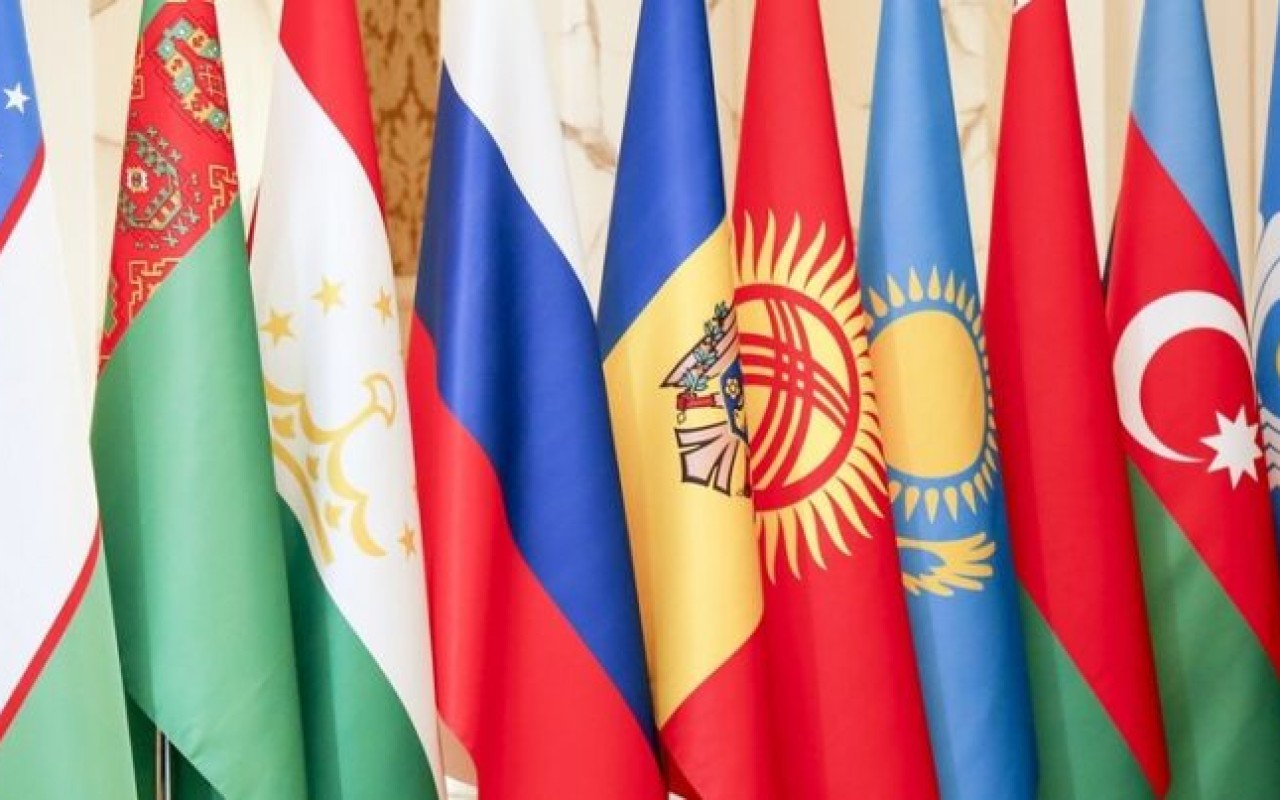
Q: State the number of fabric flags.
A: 10